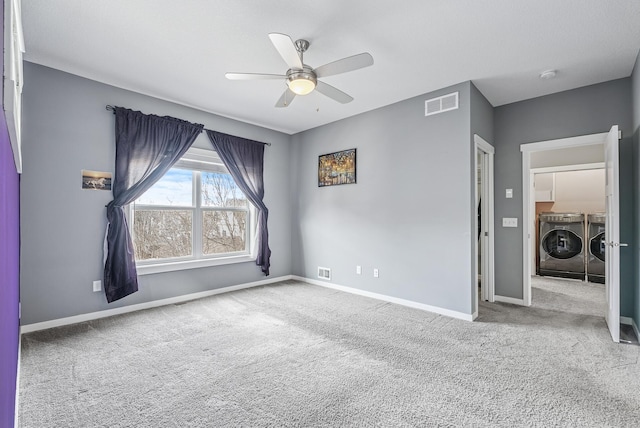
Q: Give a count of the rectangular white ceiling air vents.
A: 1